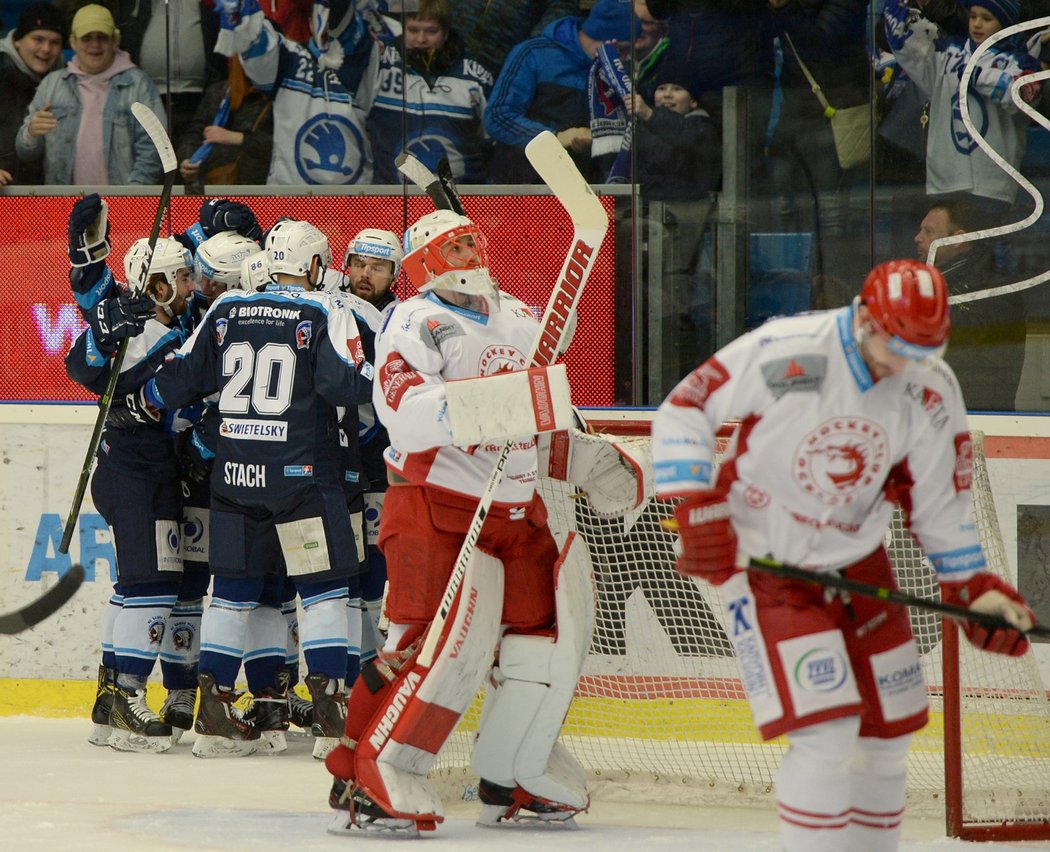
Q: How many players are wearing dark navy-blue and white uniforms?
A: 5